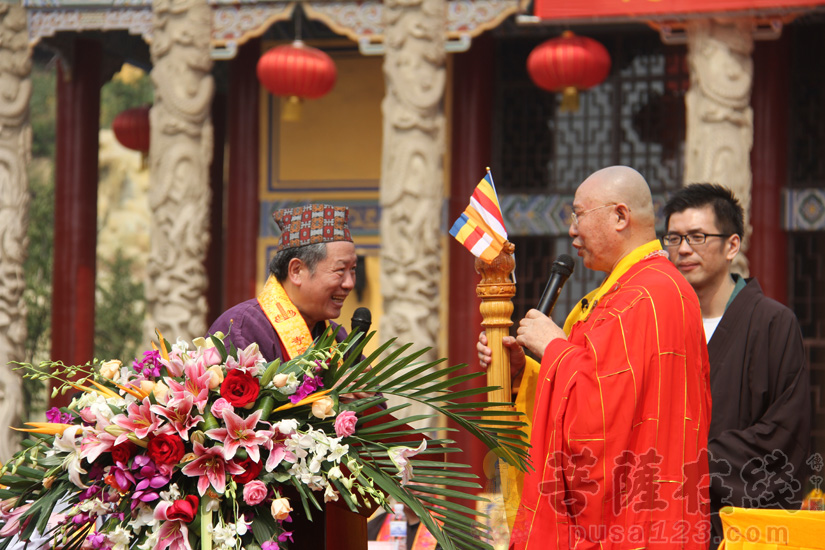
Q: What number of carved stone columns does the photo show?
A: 4